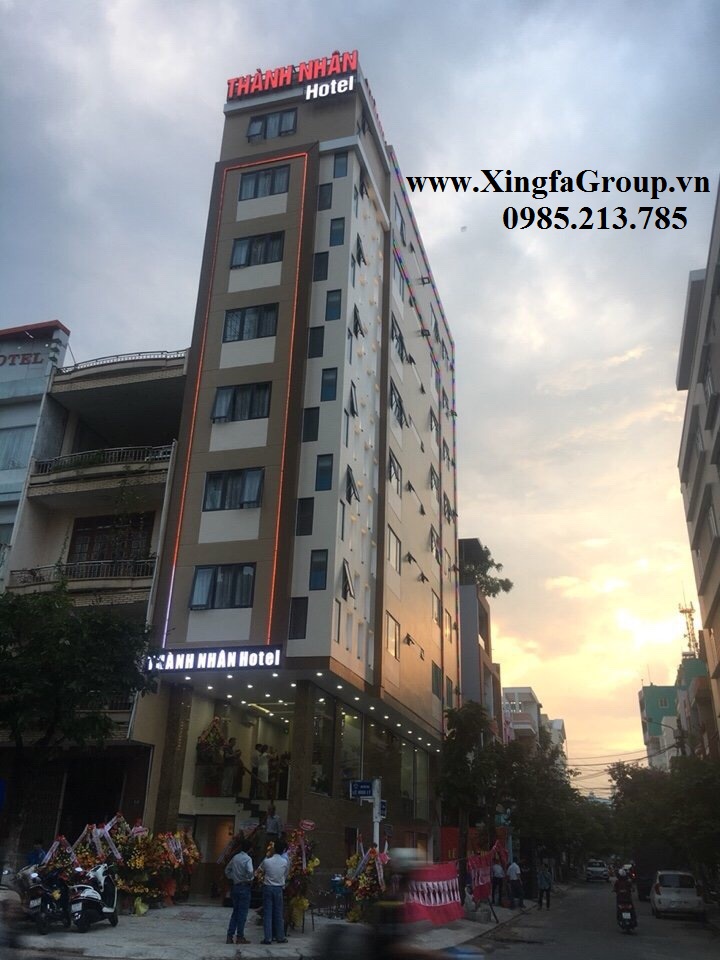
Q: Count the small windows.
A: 12